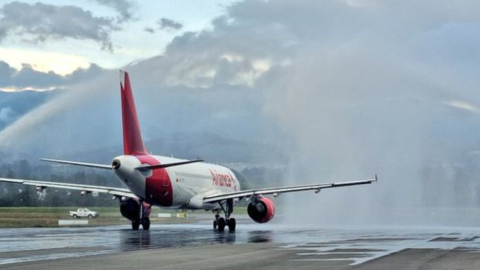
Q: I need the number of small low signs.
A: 3